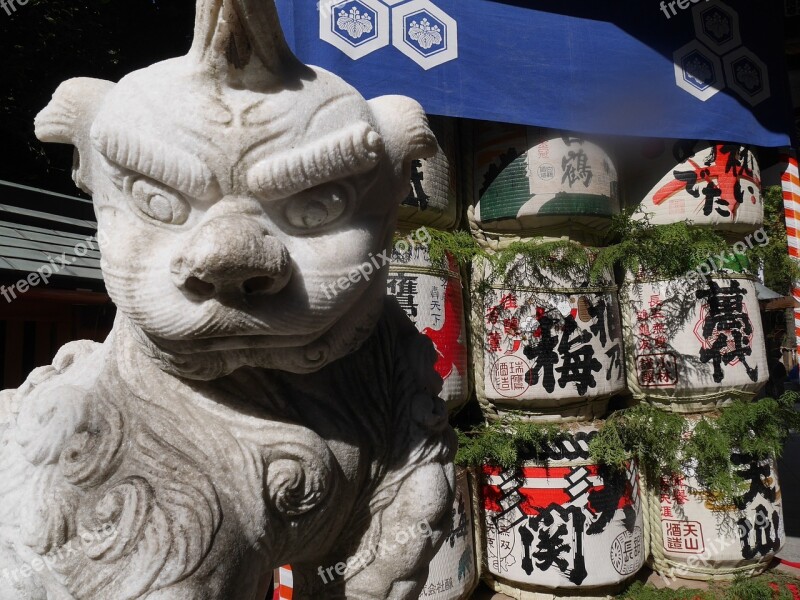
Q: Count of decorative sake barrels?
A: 9